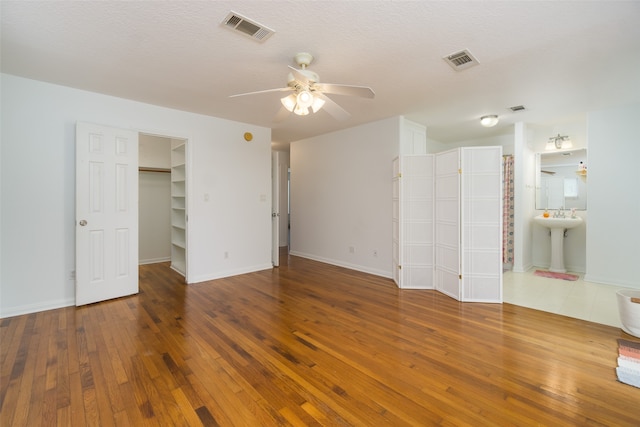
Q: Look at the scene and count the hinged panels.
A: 4